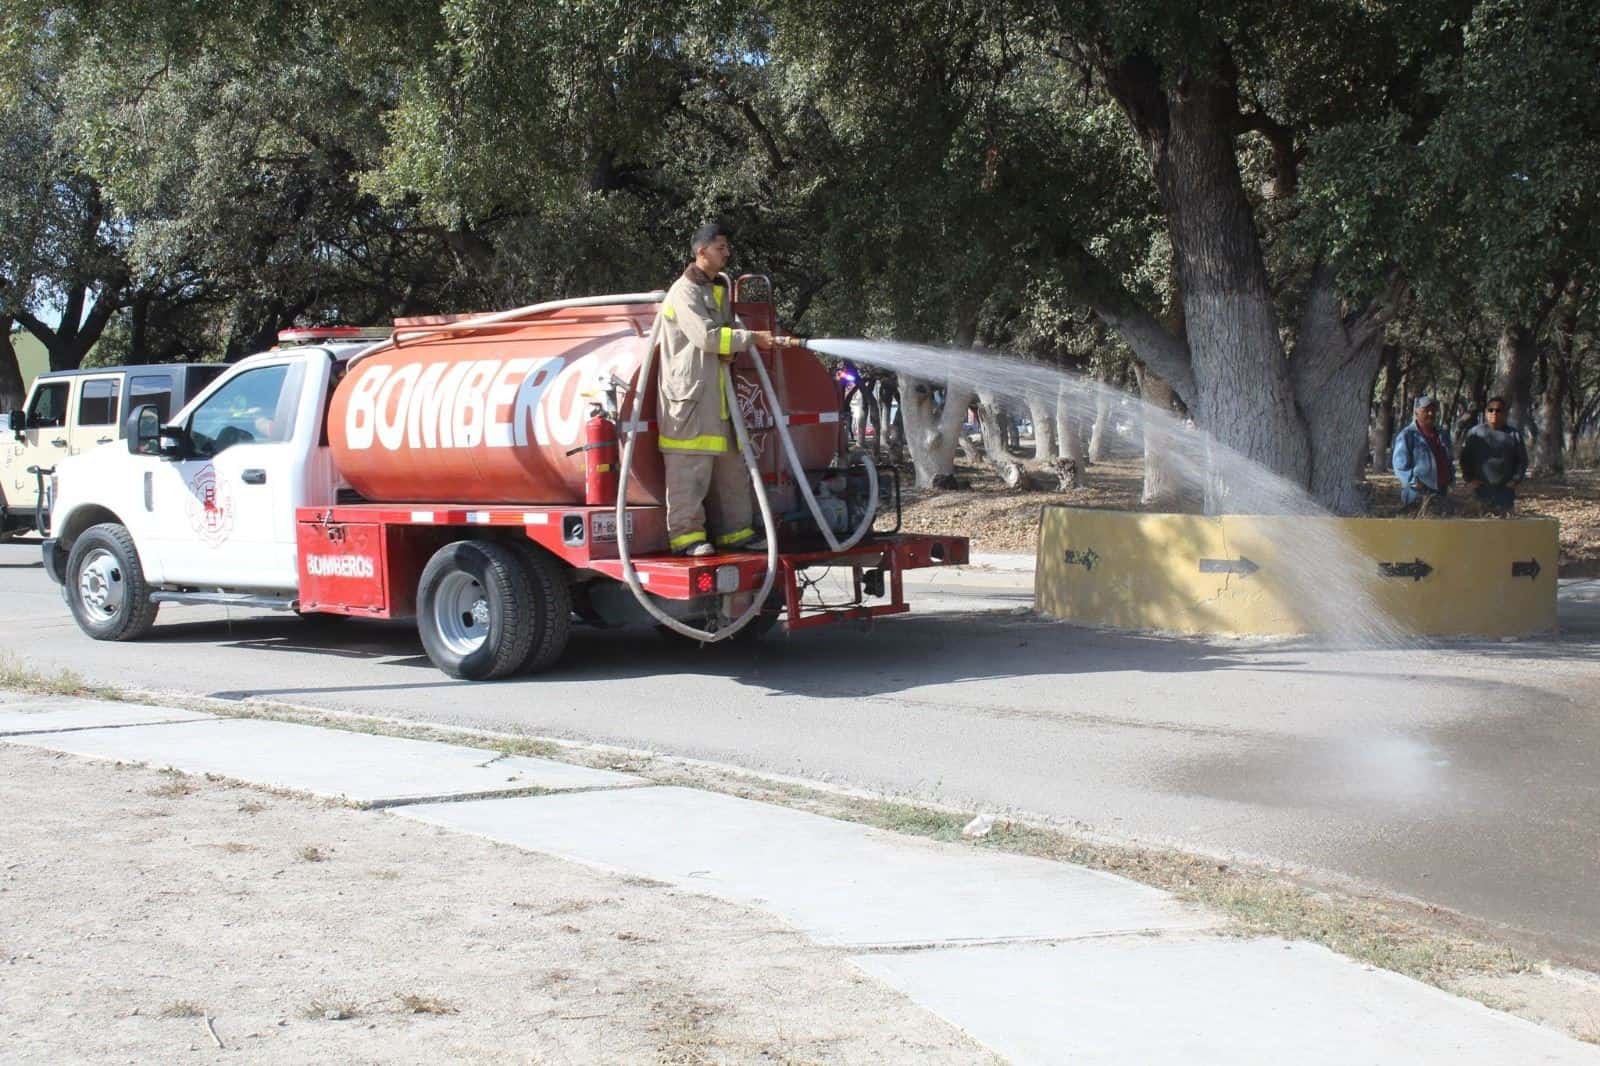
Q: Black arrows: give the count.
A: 4